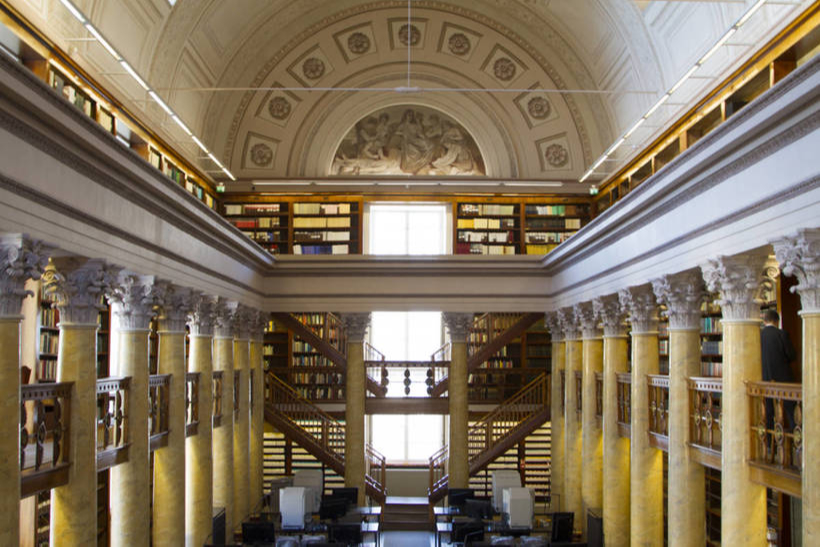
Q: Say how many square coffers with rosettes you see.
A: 9